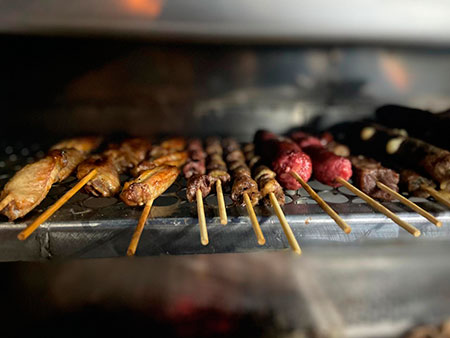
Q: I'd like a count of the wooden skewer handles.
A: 11